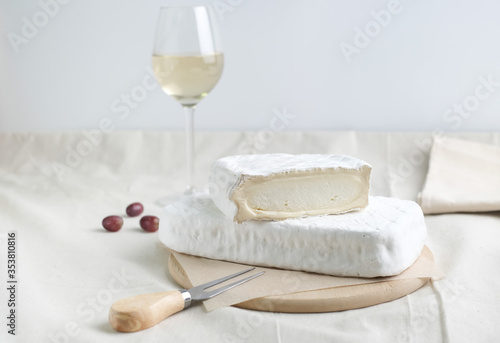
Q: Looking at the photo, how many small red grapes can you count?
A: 3